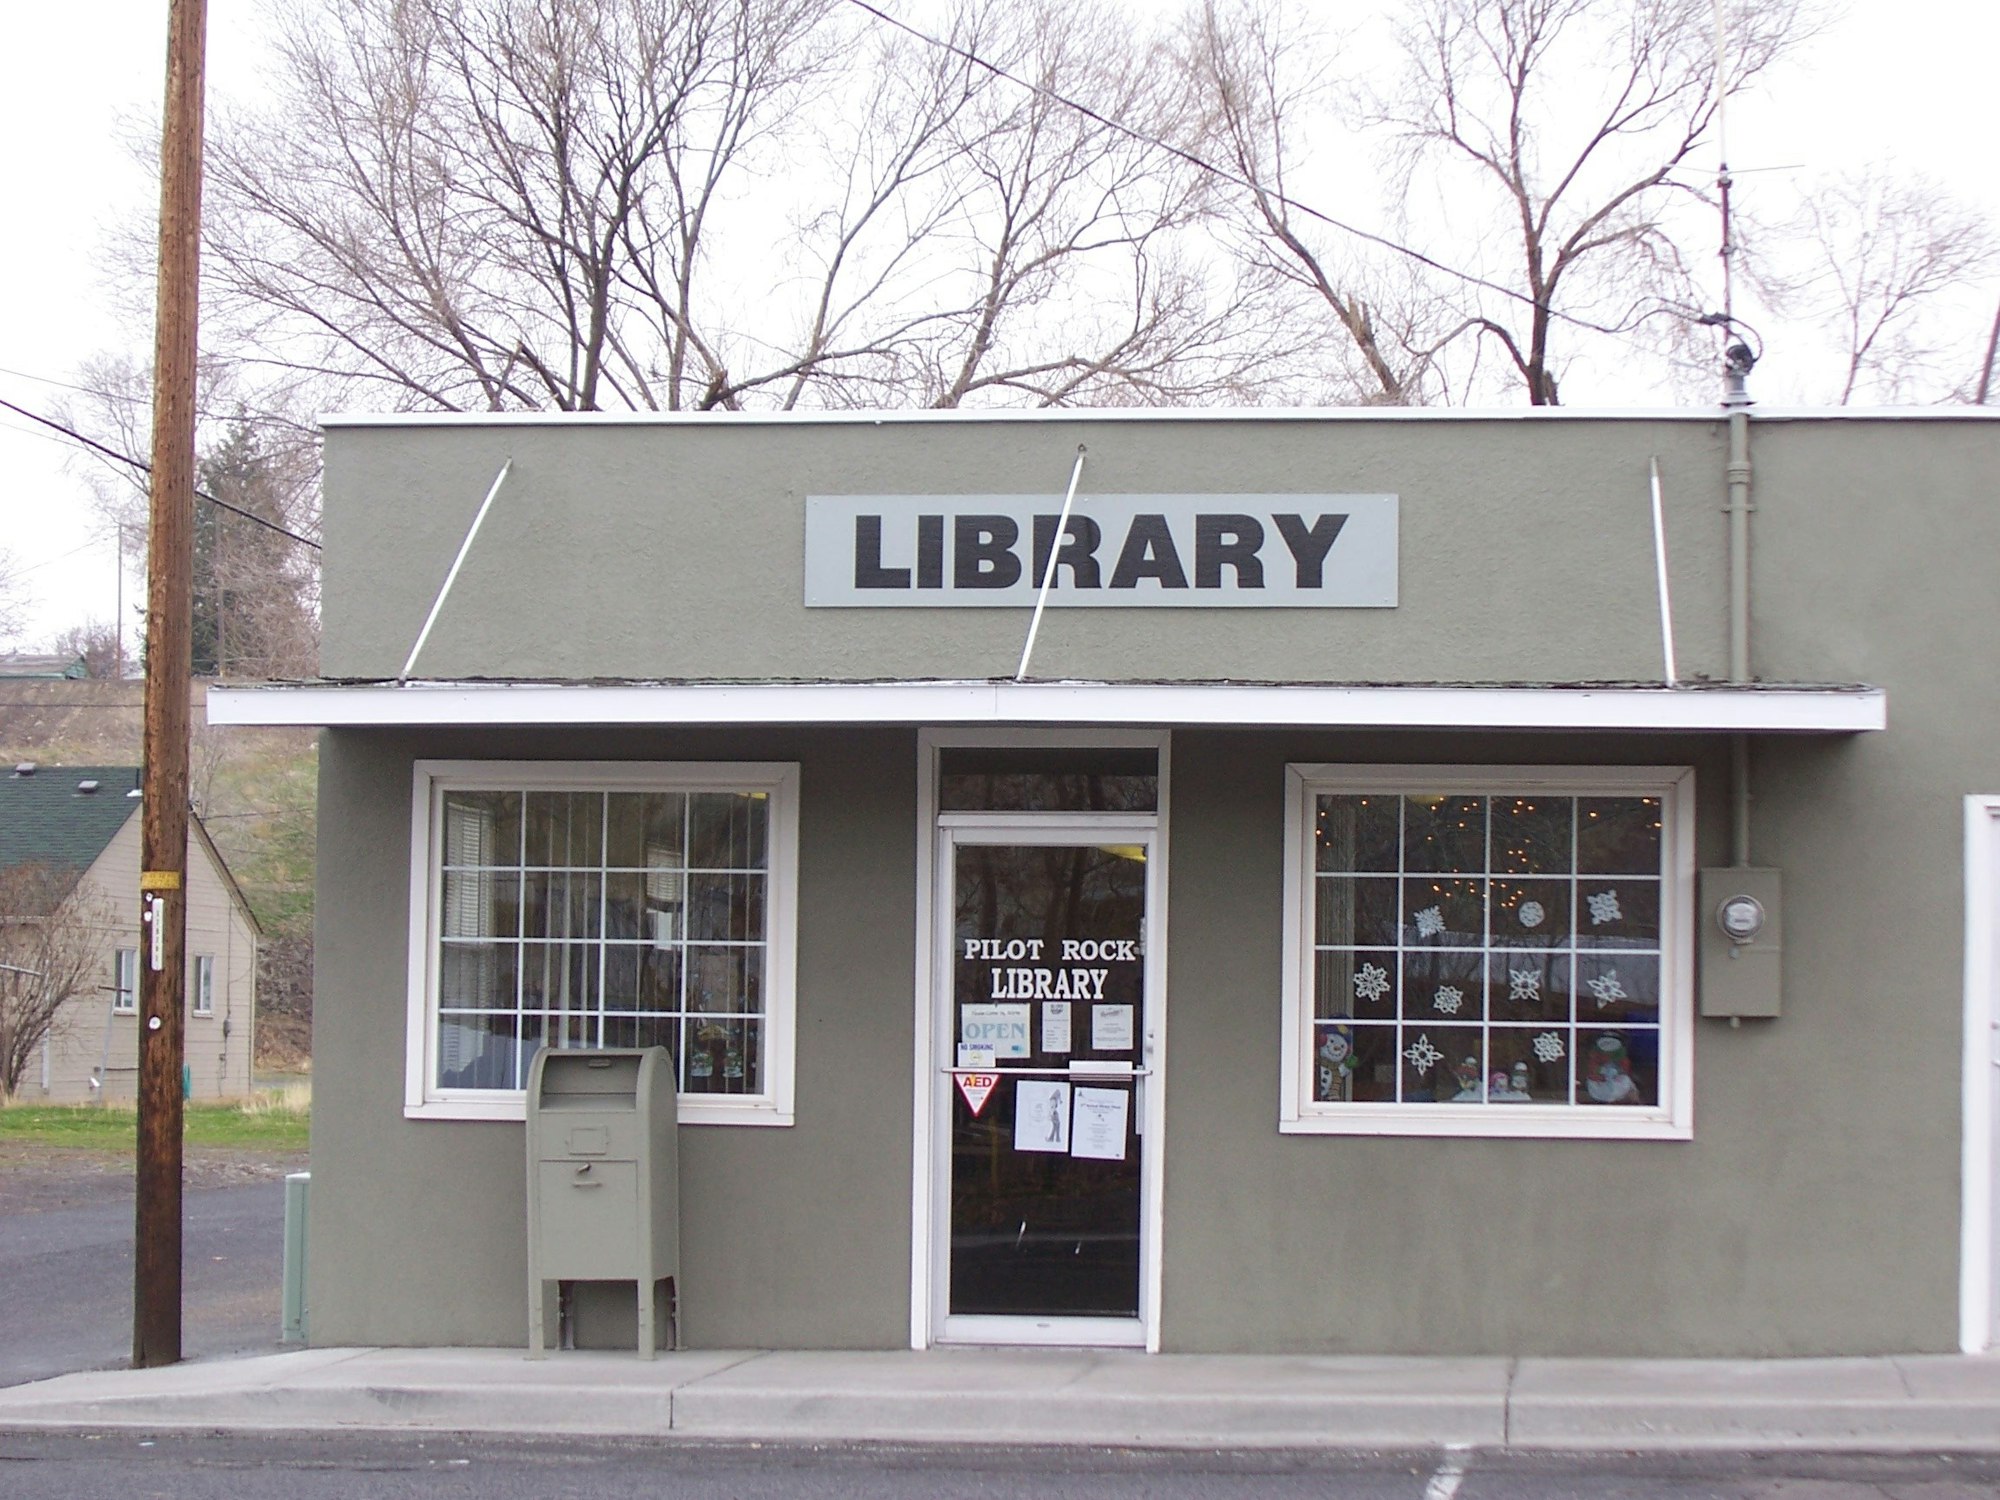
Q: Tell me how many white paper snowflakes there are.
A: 9